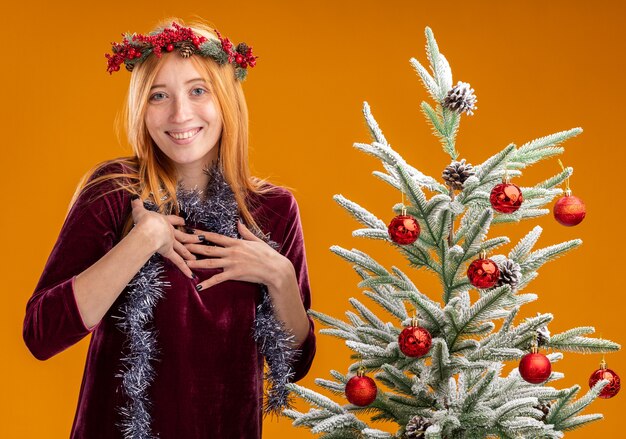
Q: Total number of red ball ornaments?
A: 8